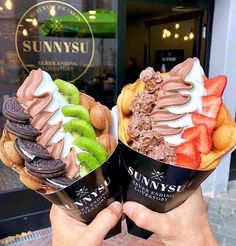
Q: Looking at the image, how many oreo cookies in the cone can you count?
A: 5